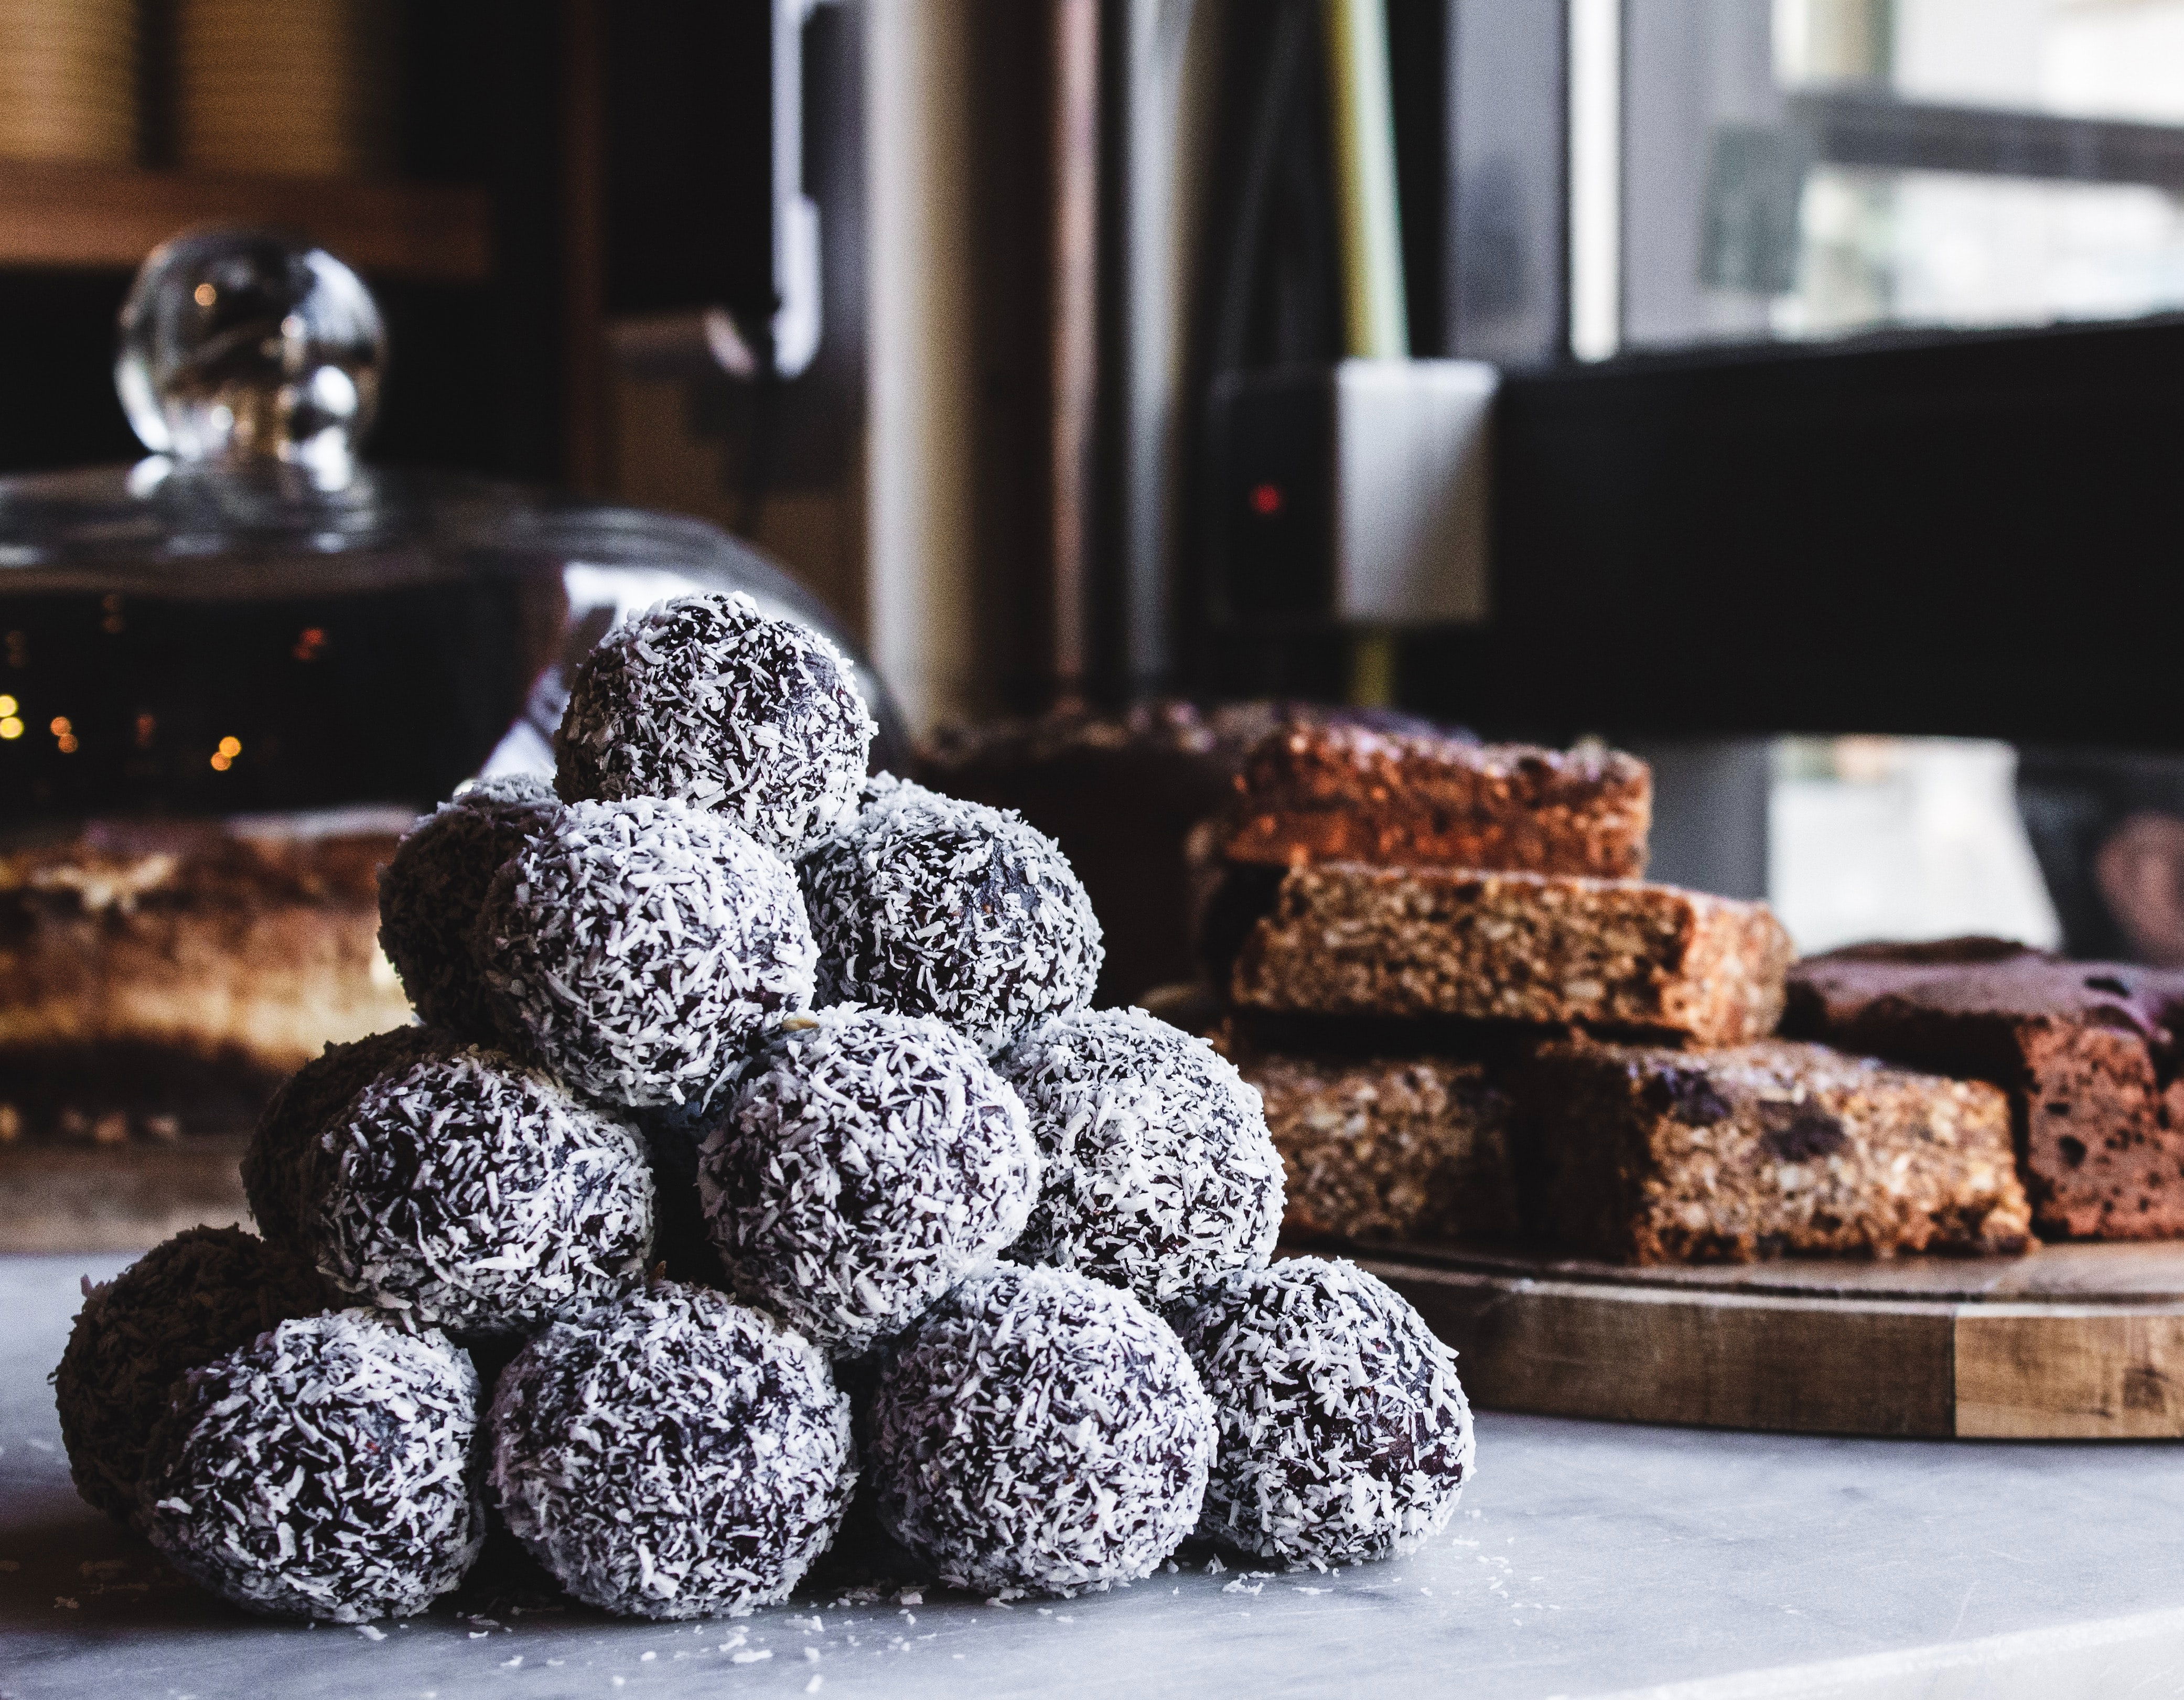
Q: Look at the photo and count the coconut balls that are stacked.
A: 13